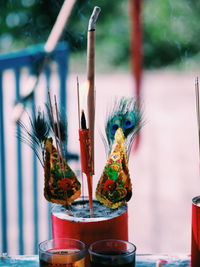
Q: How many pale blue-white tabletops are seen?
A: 1